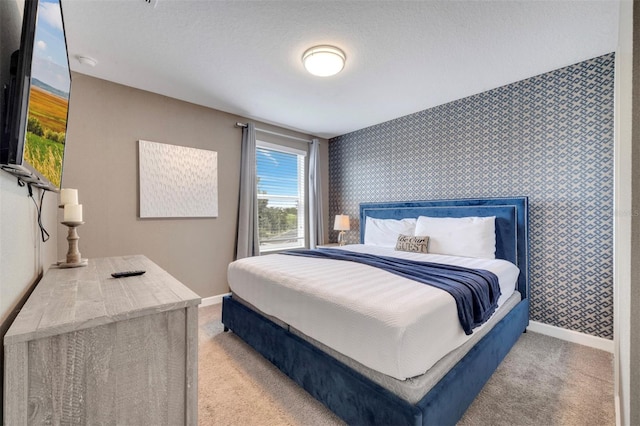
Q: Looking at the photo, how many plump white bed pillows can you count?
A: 2